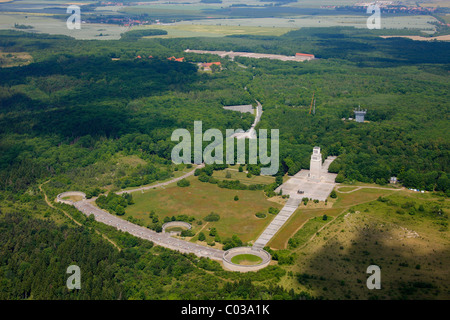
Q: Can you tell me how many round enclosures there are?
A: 3